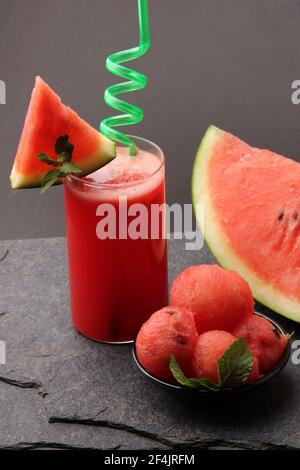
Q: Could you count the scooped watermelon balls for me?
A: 4